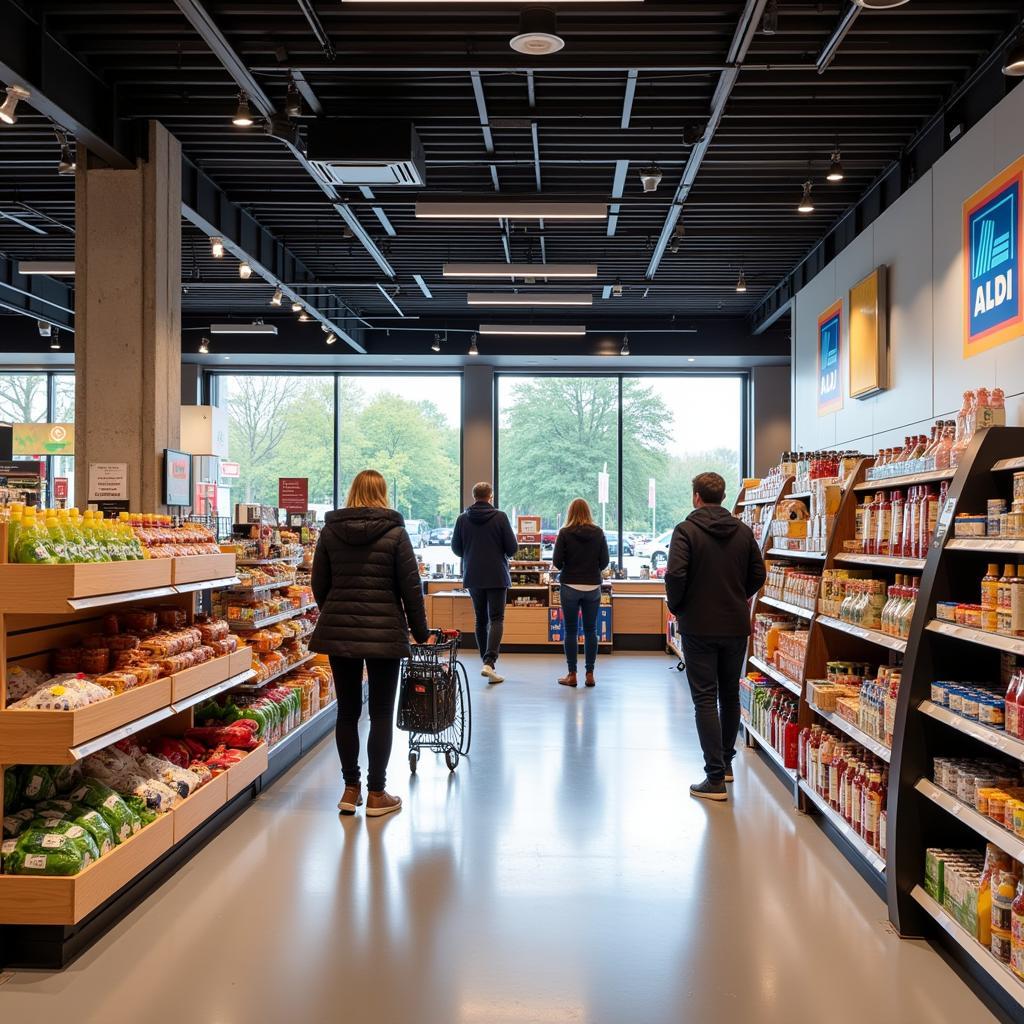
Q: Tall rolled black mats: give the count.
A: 0